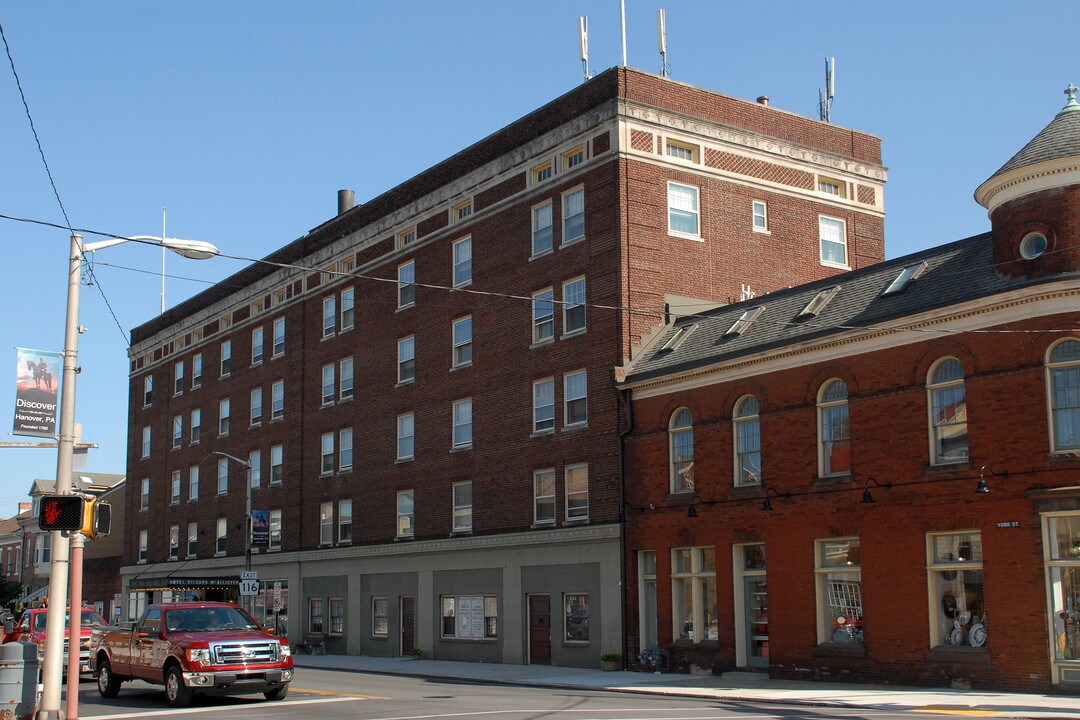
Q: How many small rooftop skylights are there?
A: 4